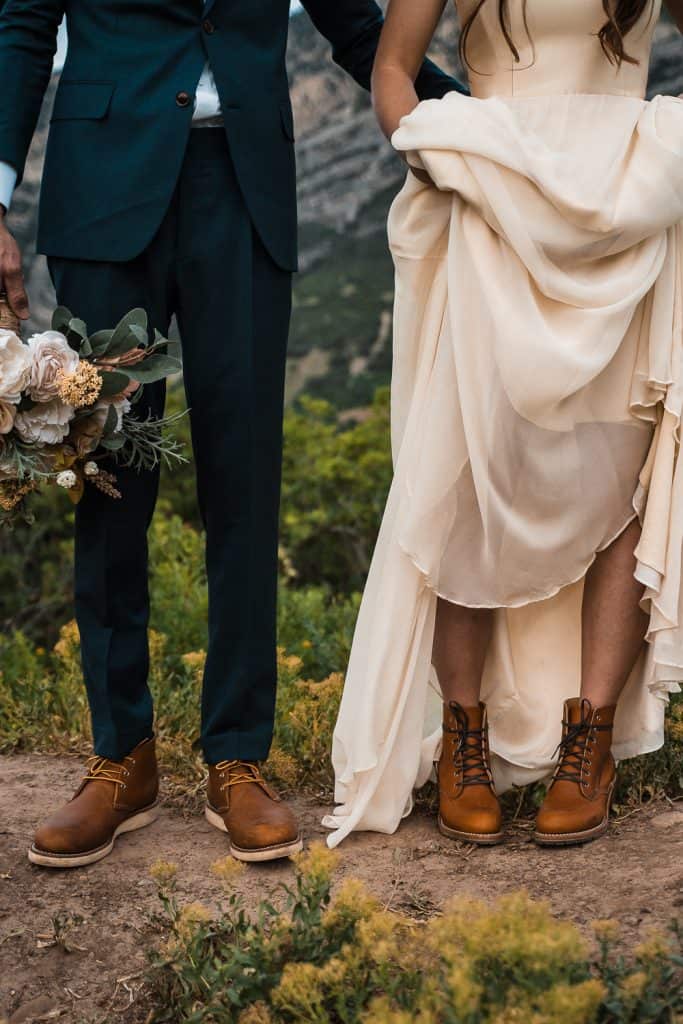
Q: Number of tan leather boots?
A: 4